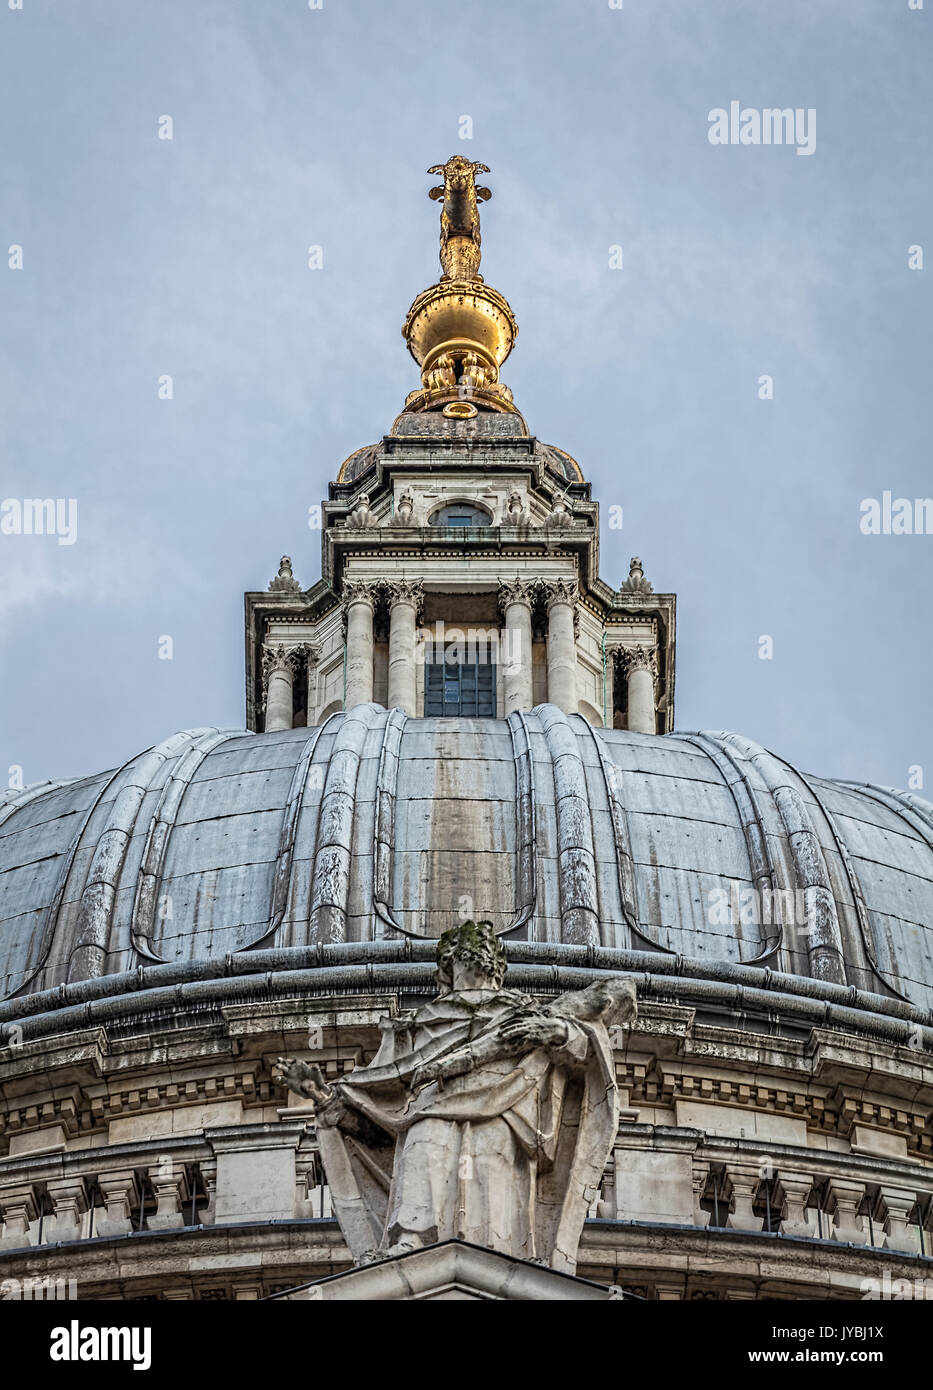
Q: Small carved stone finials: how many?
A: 6